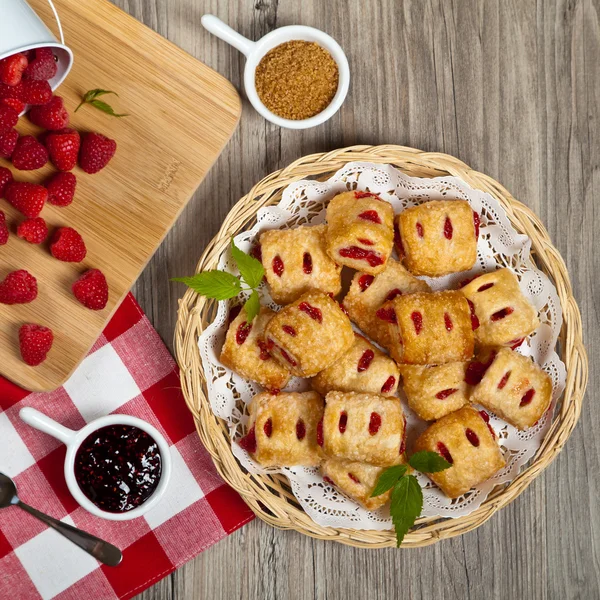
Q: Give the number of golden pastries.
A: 15